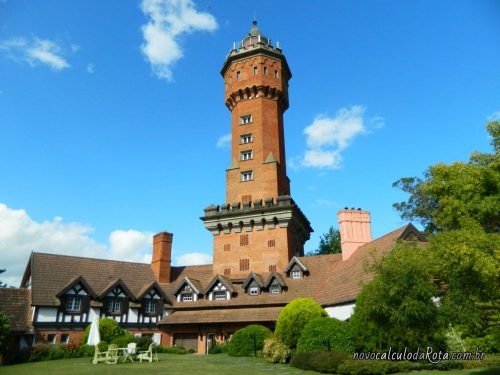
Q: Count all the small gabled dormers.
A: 8